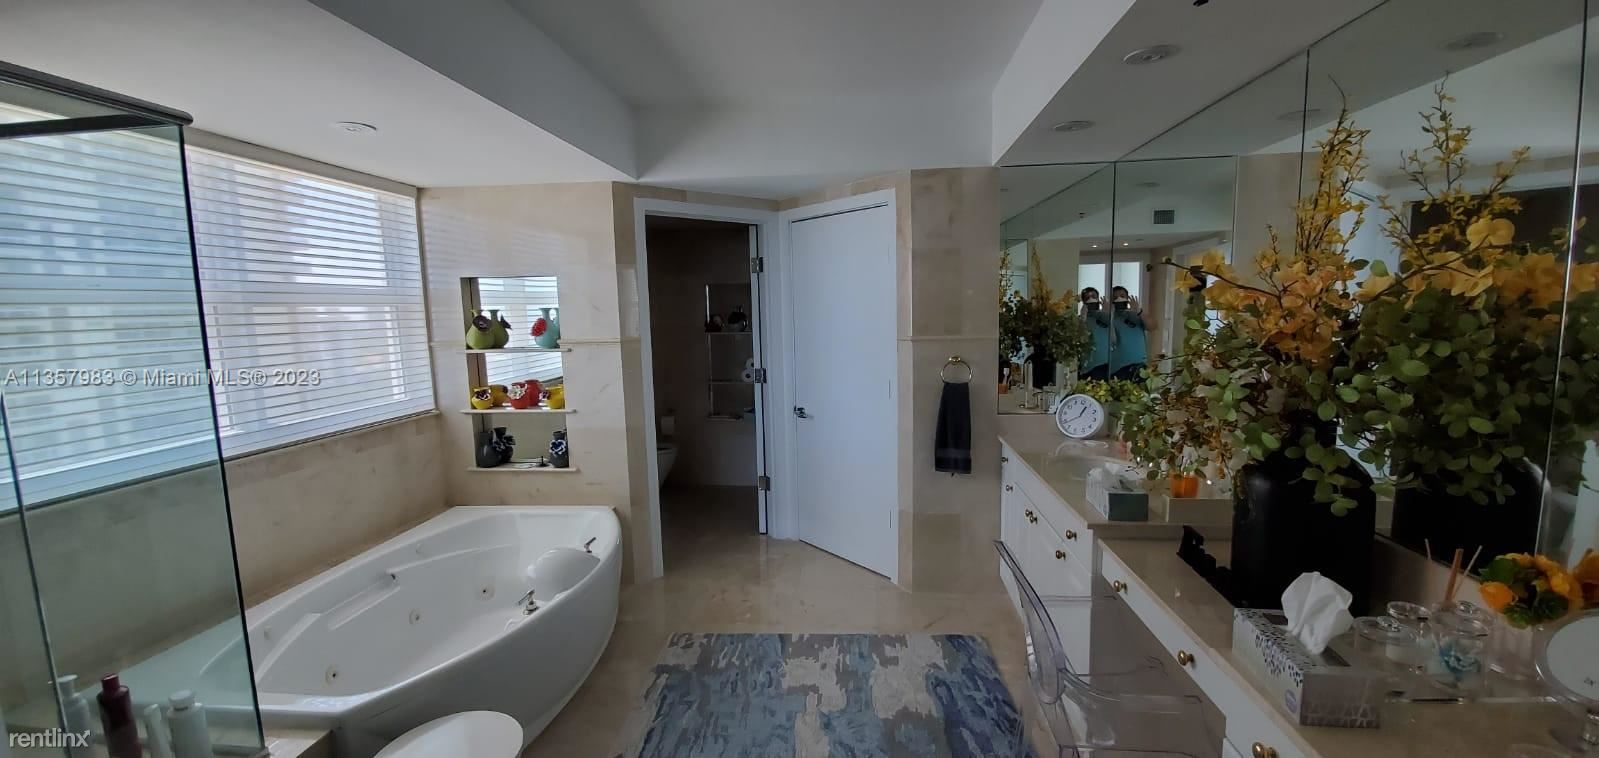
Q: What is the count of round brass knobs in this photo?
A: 9